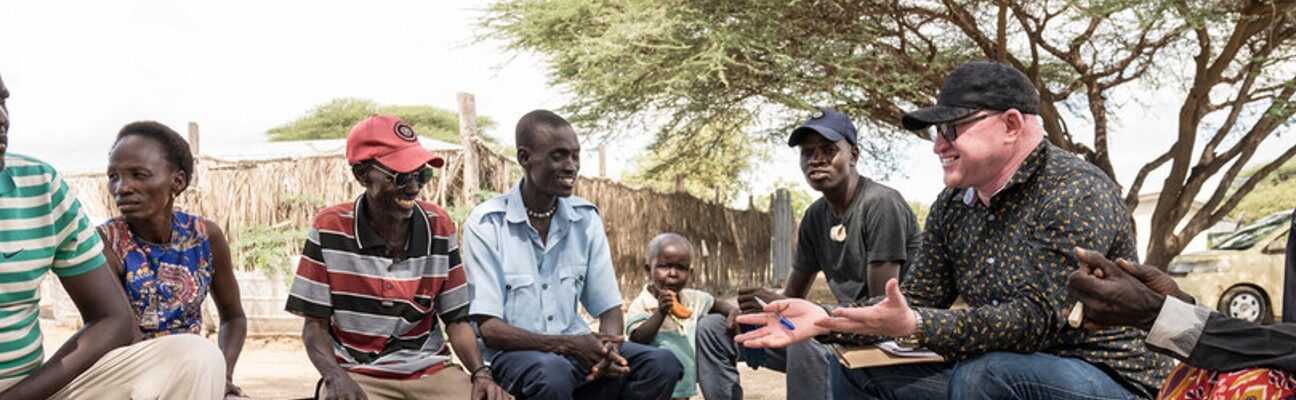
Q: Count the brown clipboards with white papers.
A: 1